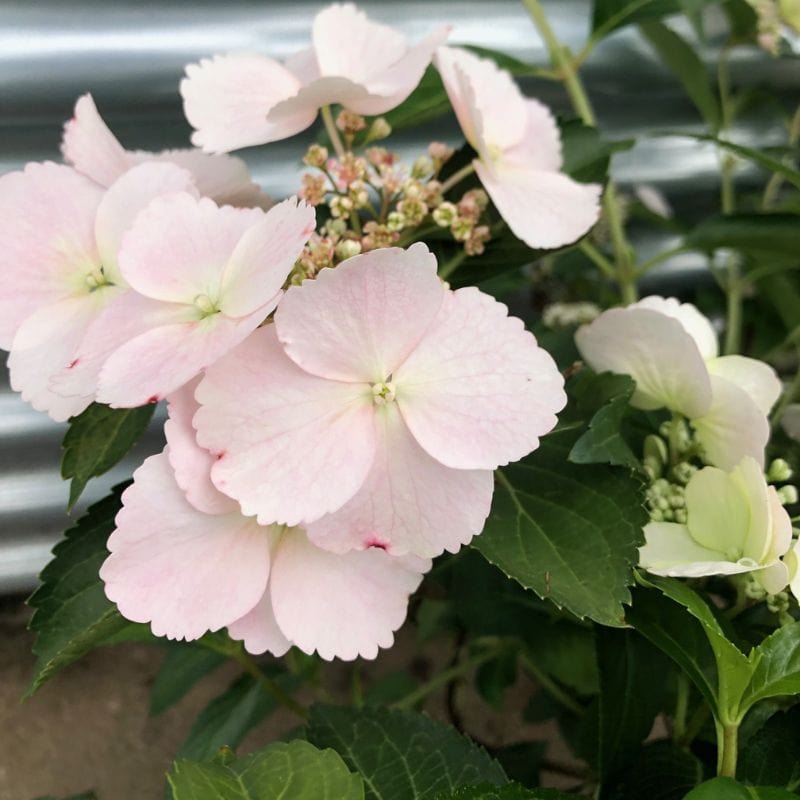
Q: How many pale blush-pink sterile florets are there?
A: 7